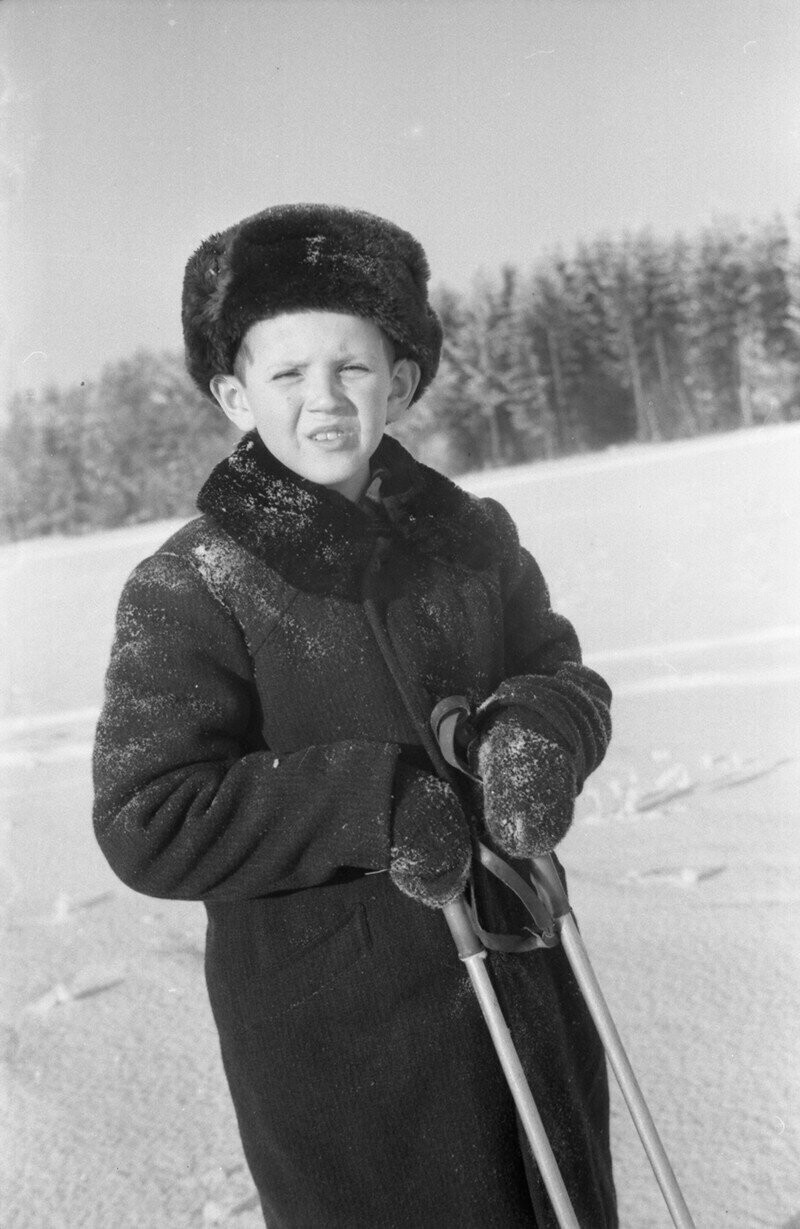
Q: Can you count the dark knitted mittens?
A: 2